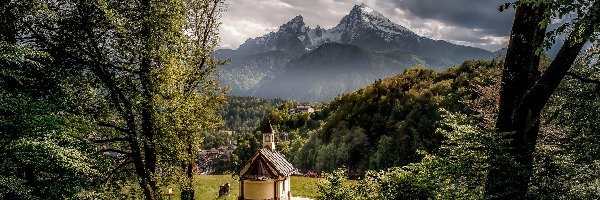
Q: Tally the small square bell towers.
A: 1